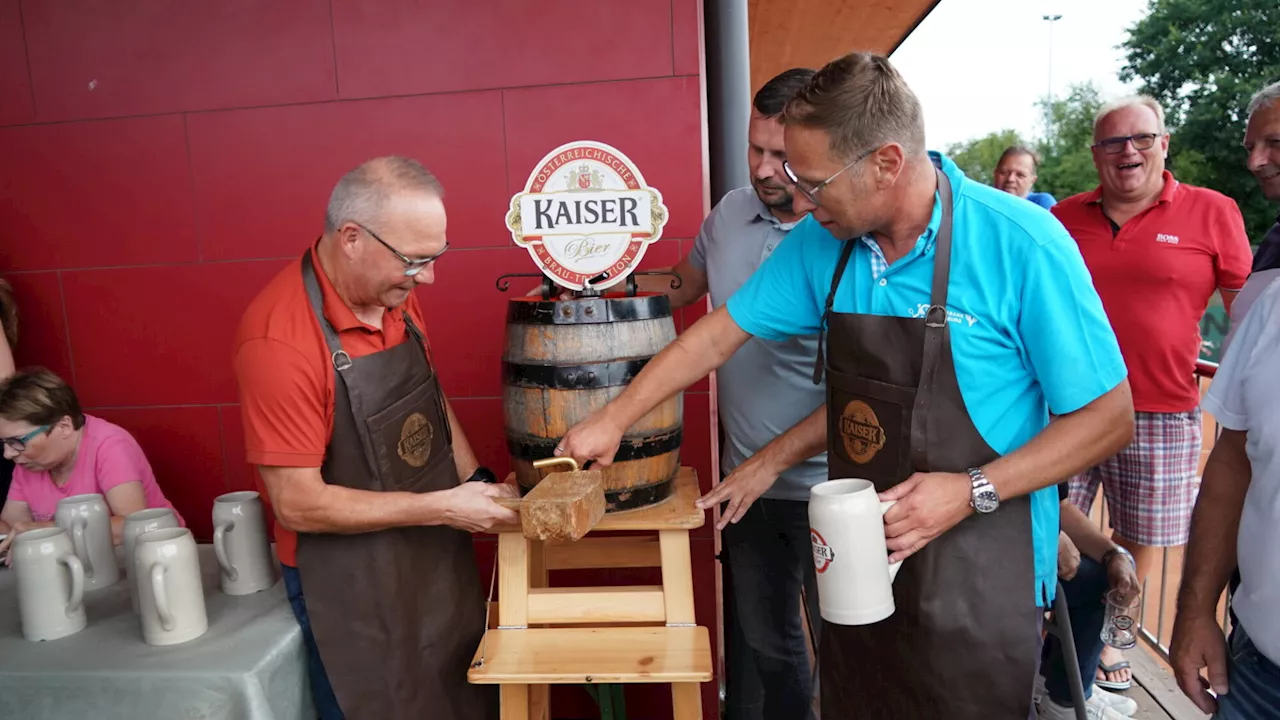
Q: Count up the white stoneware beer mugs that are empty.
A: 6